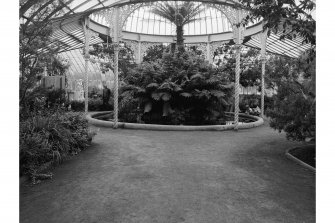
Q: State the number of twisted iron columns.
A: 4